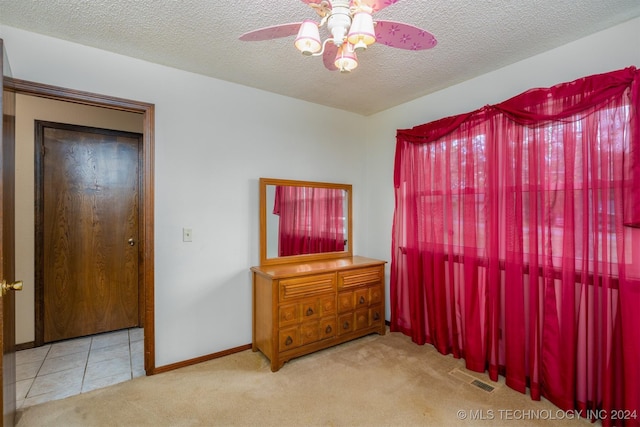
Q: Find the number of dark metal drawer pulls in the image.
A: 6